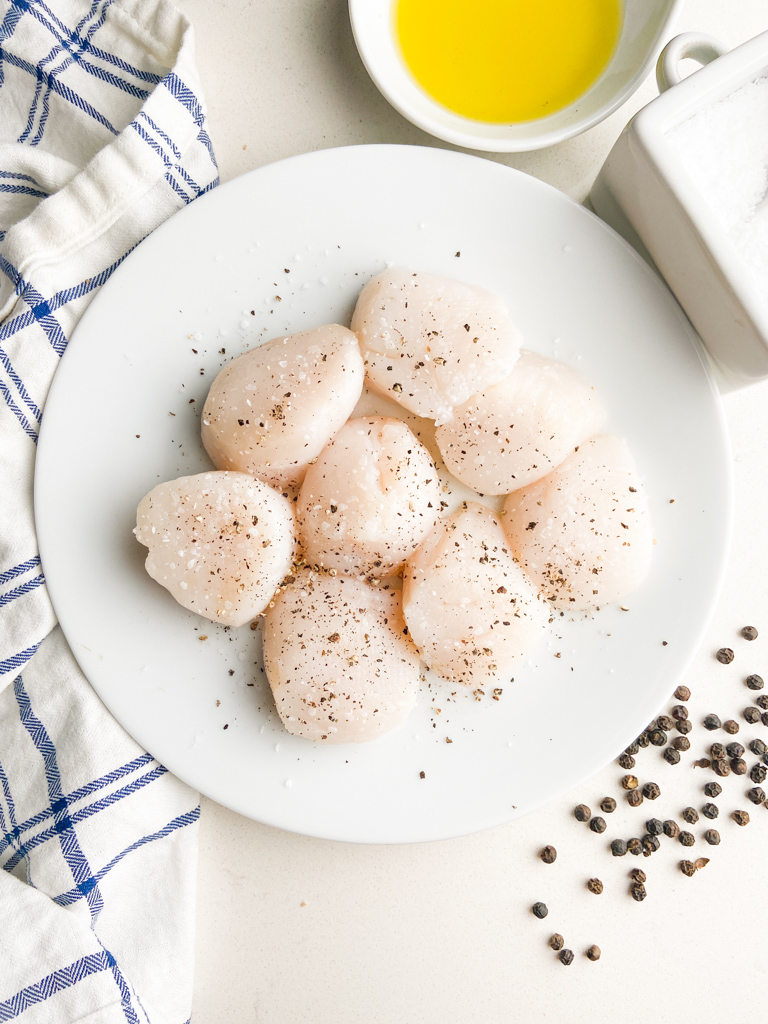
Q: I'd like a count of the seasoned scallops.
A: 8